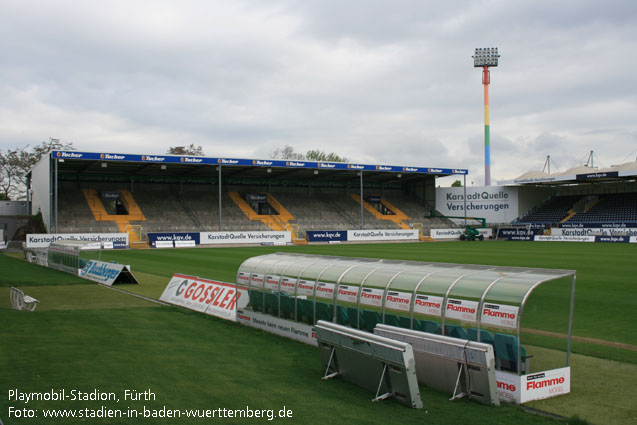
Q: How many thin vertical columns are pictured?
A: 4